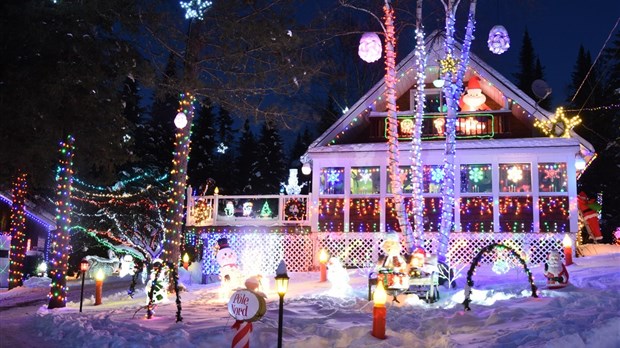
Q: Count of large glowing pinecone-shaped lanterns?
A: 2